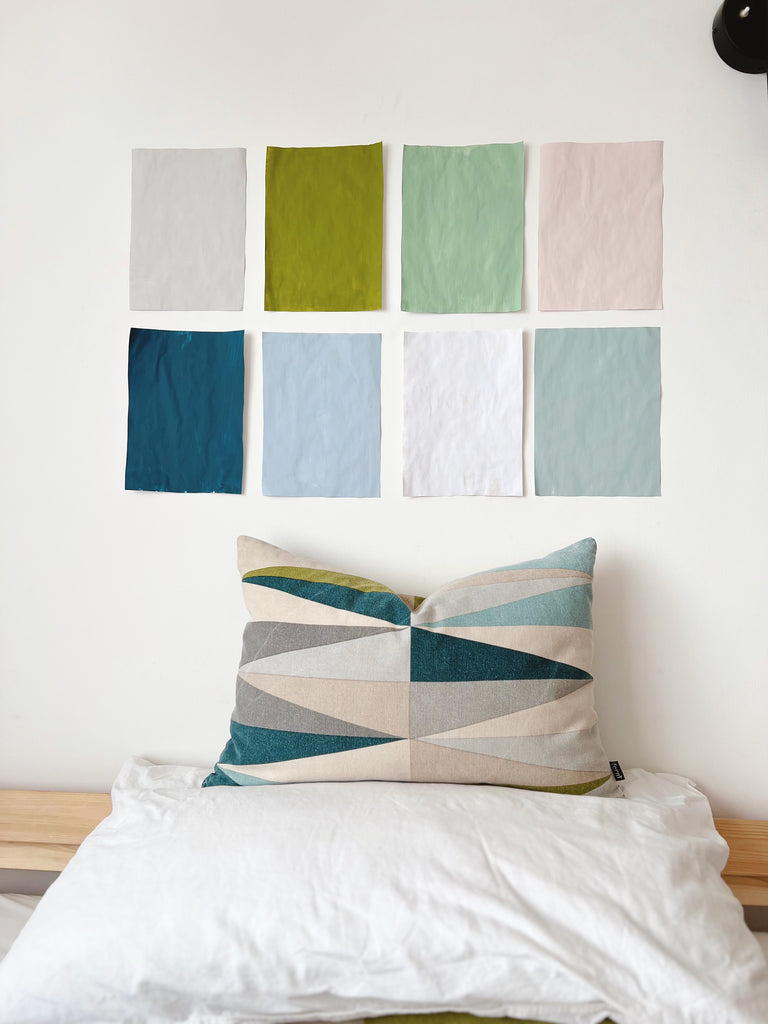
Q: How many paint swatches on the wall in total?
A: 8